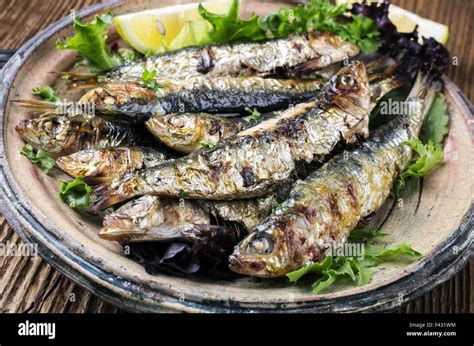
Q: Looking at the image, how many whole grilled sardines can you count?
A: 8